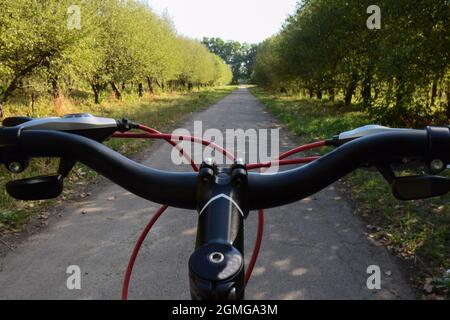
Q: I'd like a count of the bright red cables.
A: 4